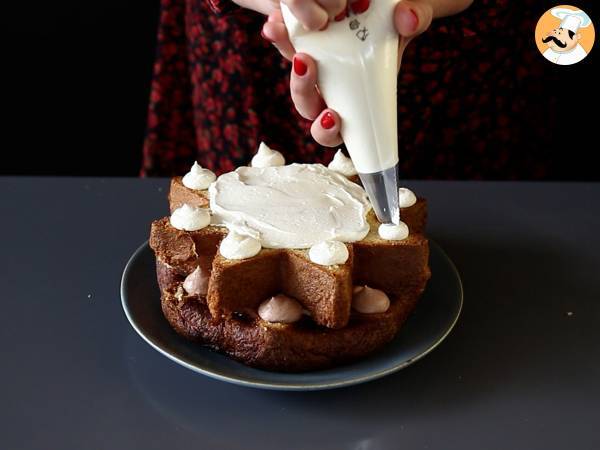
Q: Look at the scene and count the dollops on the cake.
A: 11